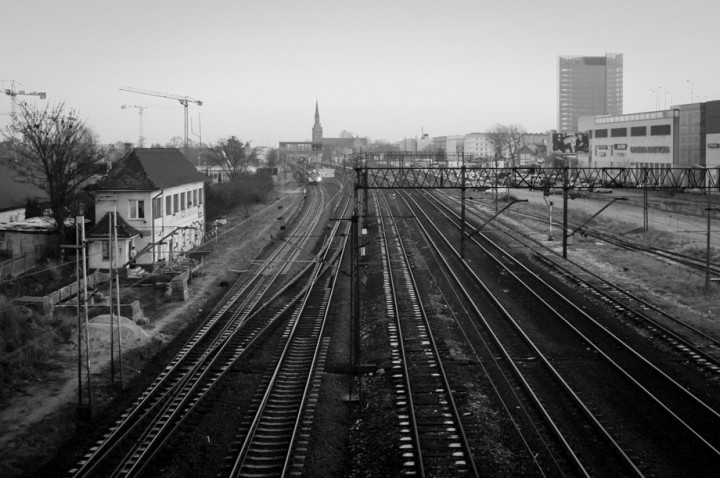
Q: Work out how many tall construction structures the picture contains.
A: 3